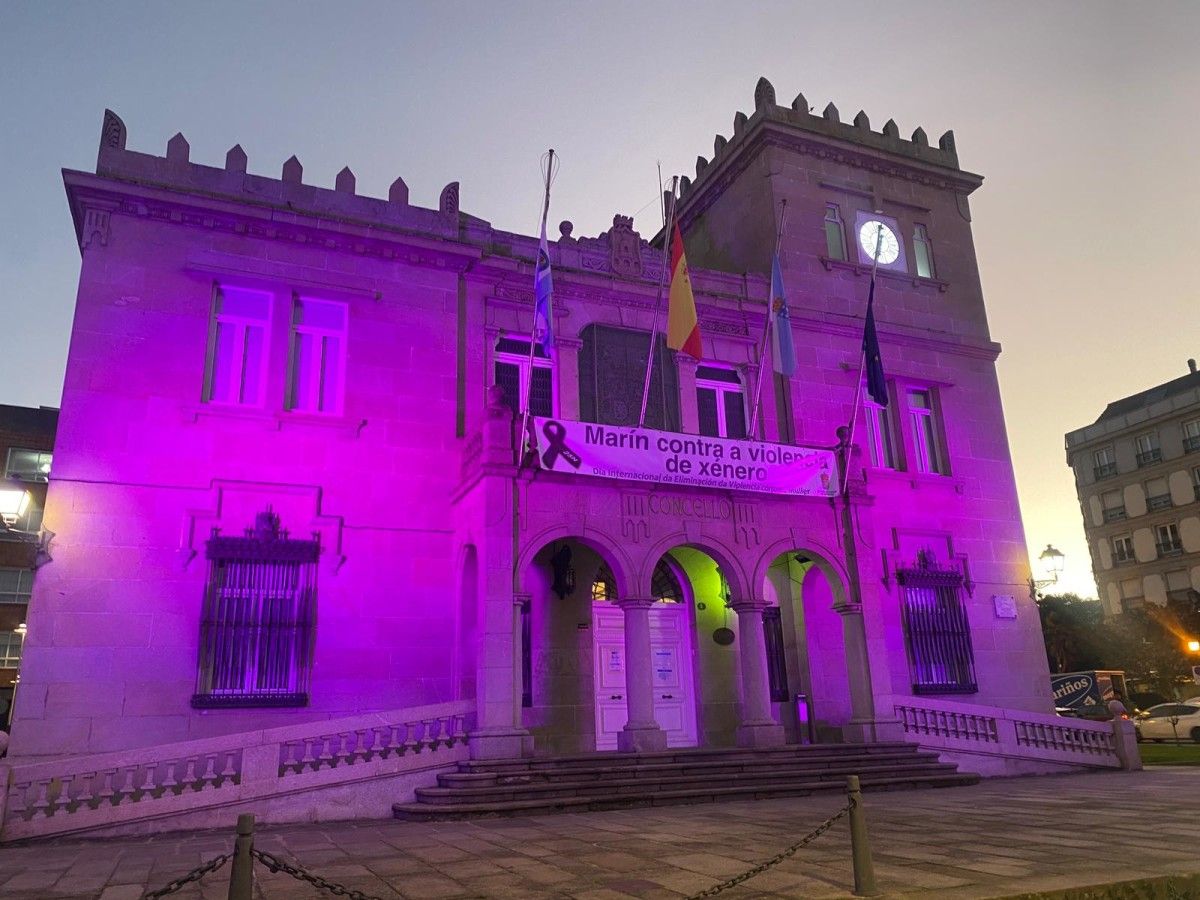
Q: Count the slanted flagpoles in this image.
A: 4